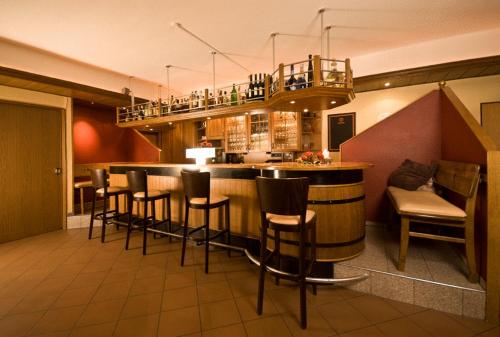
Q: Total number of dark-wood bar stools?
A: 4